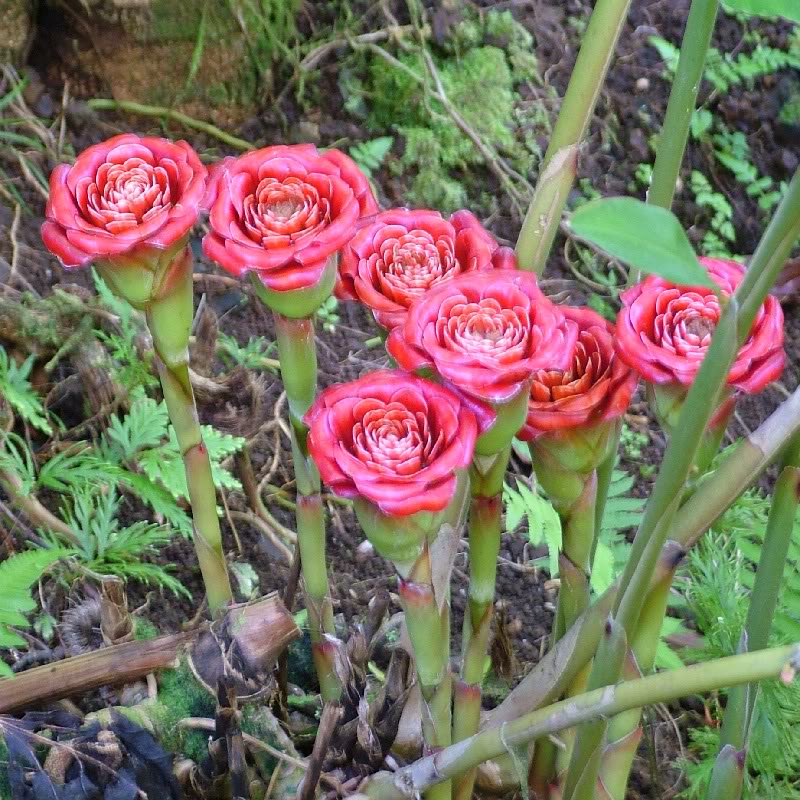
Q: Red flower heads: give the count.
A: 7